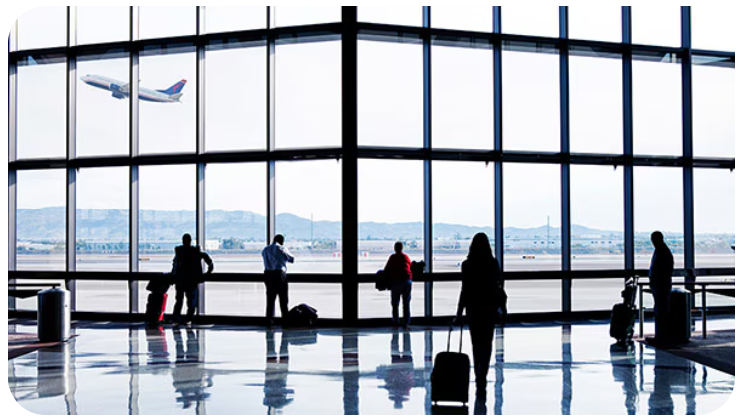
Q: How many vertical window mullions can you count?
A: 11